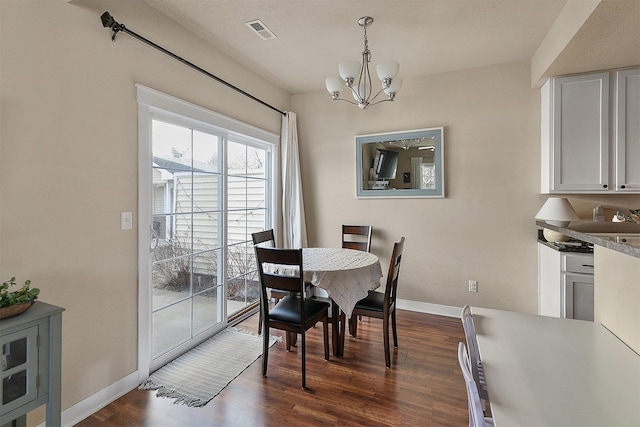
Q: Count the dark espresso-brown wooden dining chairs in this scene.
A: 4